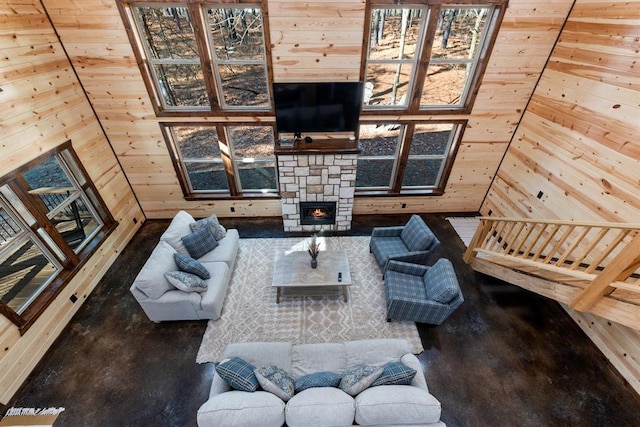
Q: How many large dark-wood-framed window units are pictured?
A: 5